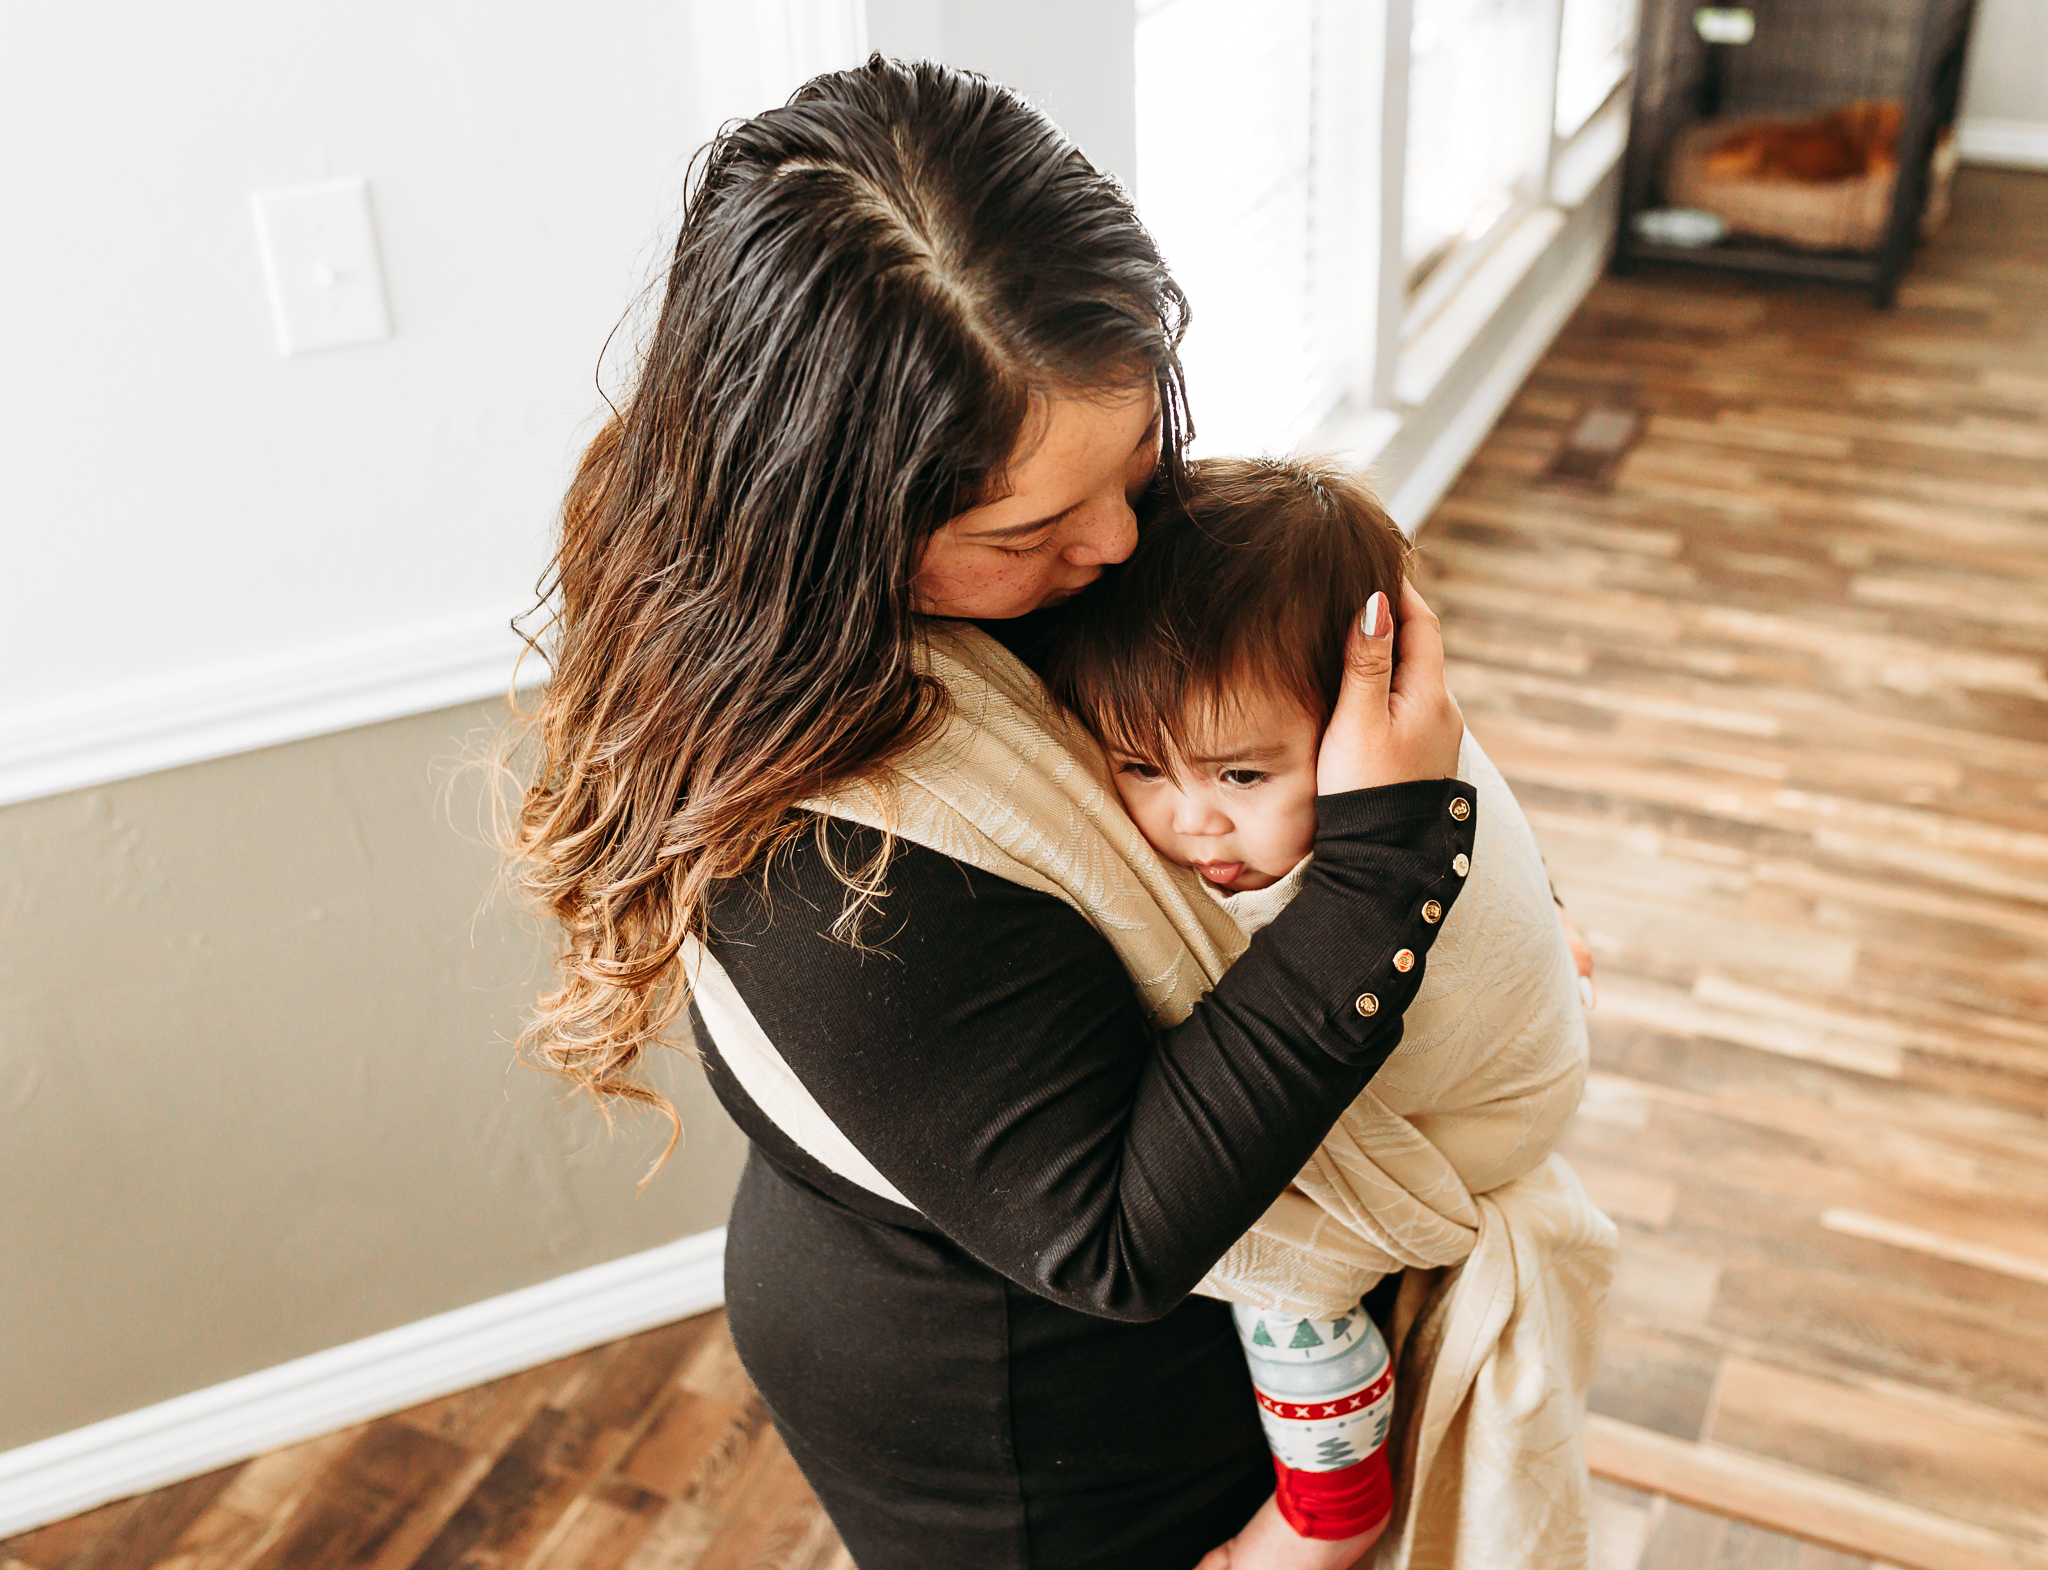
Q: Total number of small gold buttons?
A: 5